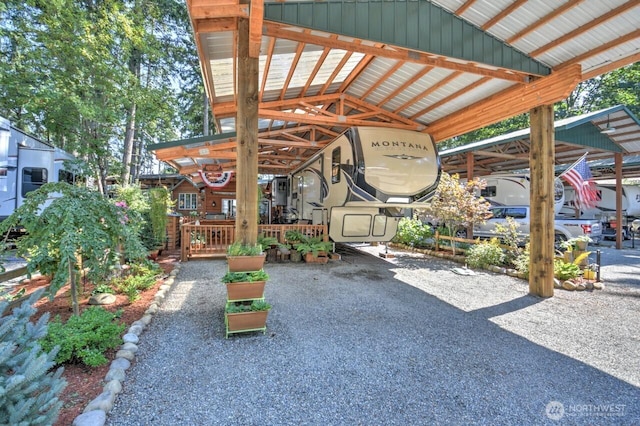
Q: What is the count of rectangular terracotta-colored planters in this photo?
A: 3